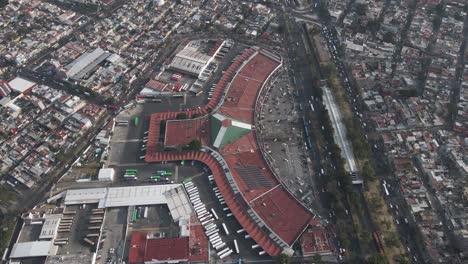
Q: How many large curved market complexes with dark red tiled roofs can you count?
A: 1